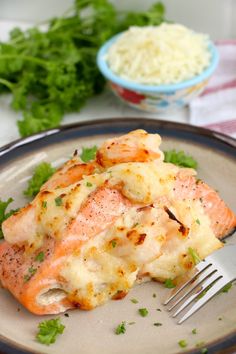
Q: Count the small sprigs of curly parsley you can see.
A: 5